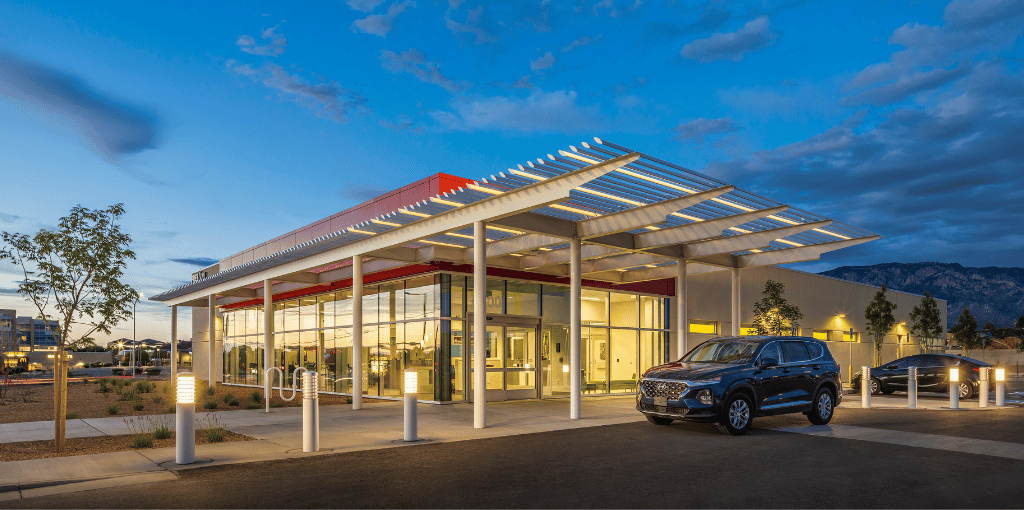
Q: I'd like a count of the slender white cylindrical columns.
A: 8